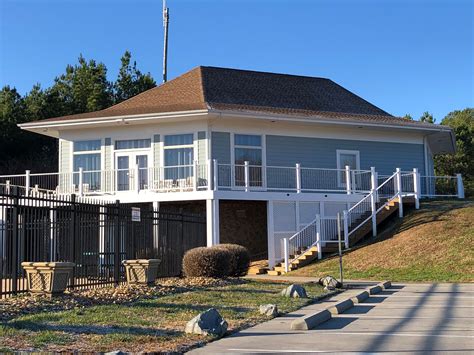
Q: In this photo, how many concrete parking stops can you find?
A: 5